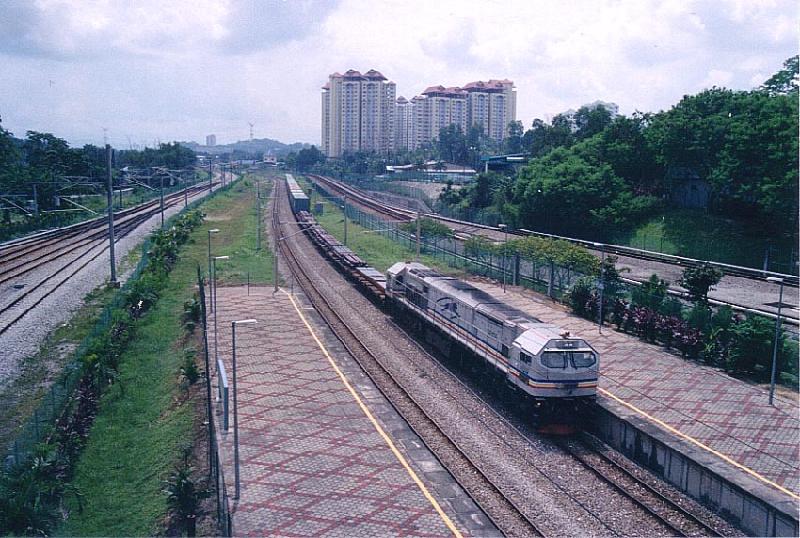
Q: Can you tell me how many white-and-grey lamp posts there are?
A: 6